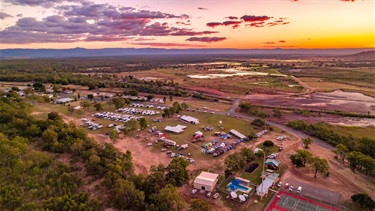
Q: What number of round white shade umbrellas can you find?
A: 2